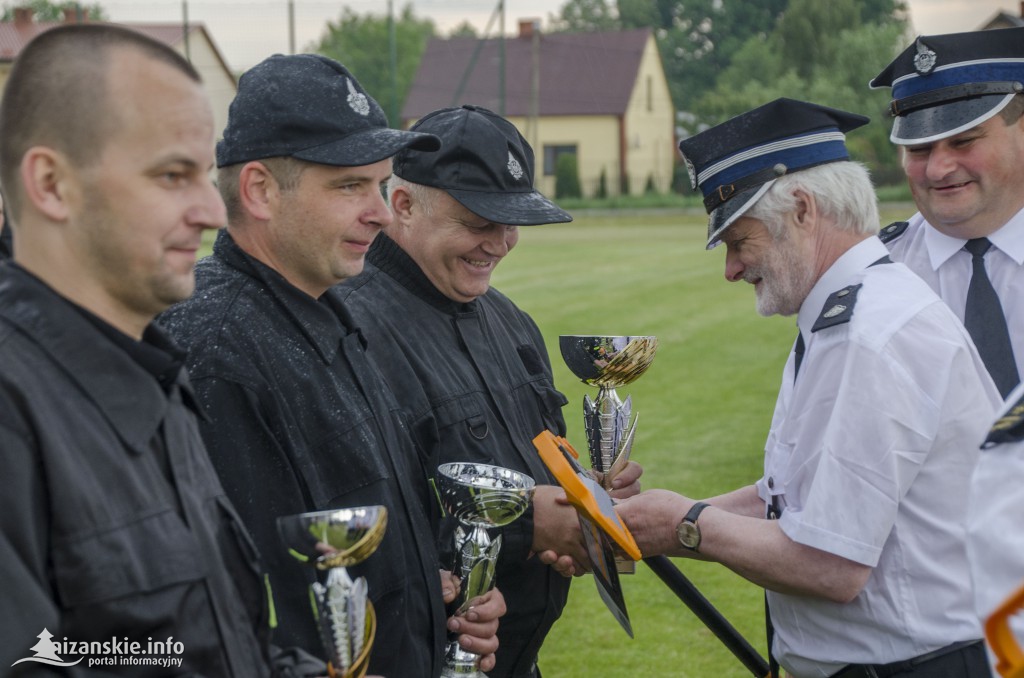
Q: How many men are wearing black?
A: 3